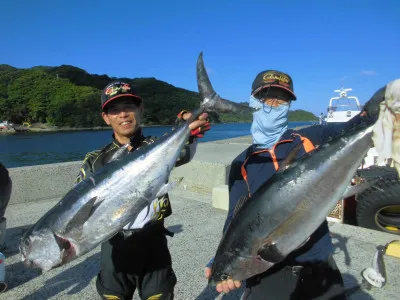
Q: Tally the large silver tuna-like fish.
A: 2